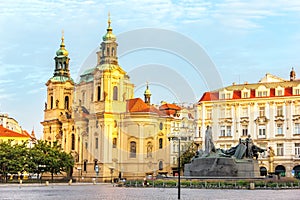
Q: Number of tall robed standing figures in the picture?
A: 1